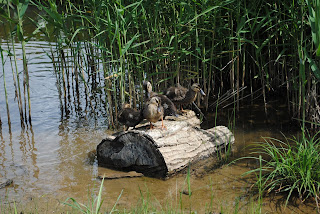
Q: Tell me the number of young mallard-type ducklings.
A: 4